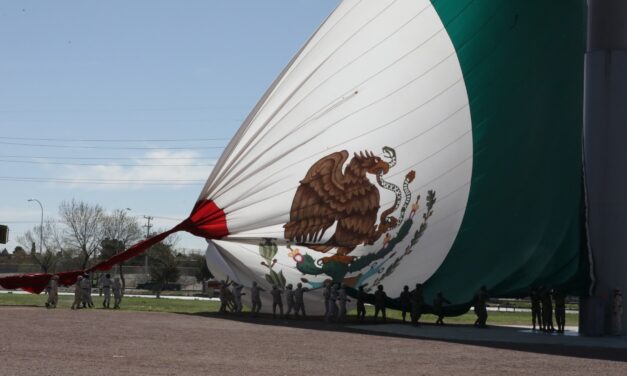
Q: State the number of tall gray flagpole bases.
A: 1